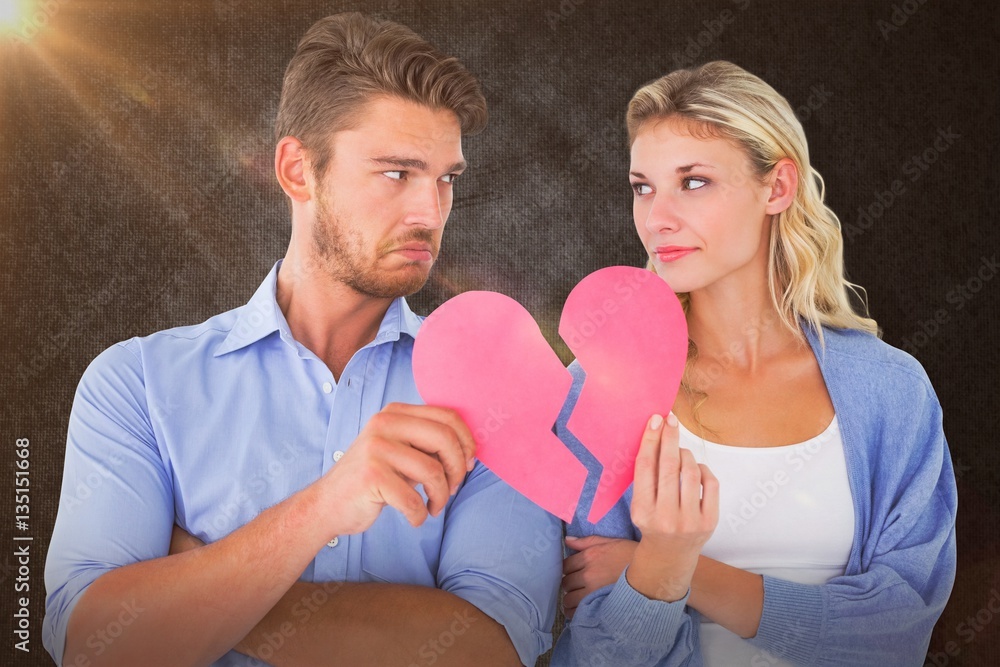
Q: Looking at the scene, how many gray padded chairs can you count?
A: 0